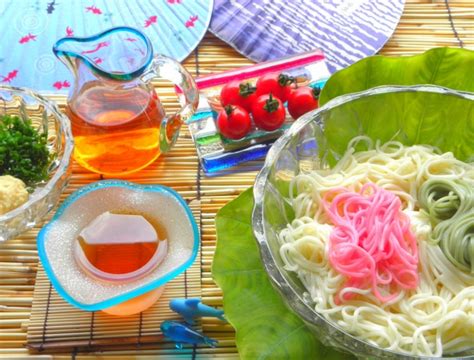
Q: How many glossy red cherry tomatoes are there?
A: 5